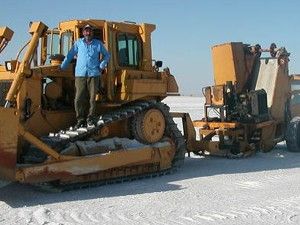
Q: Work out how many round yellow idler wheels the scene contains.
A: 1